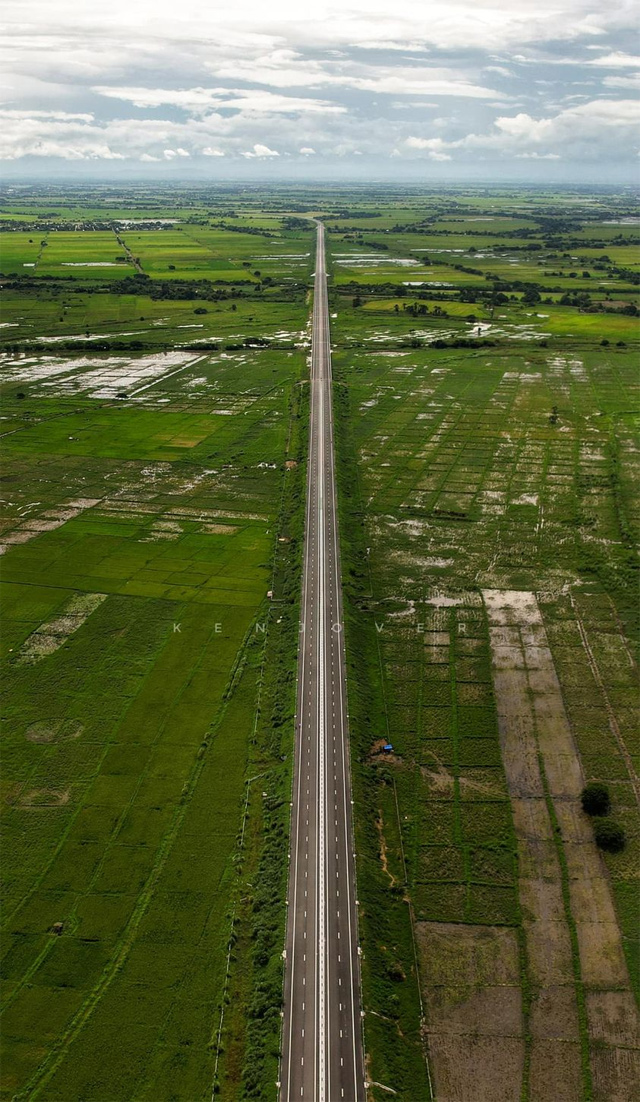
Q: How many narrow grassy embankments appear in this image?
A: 2